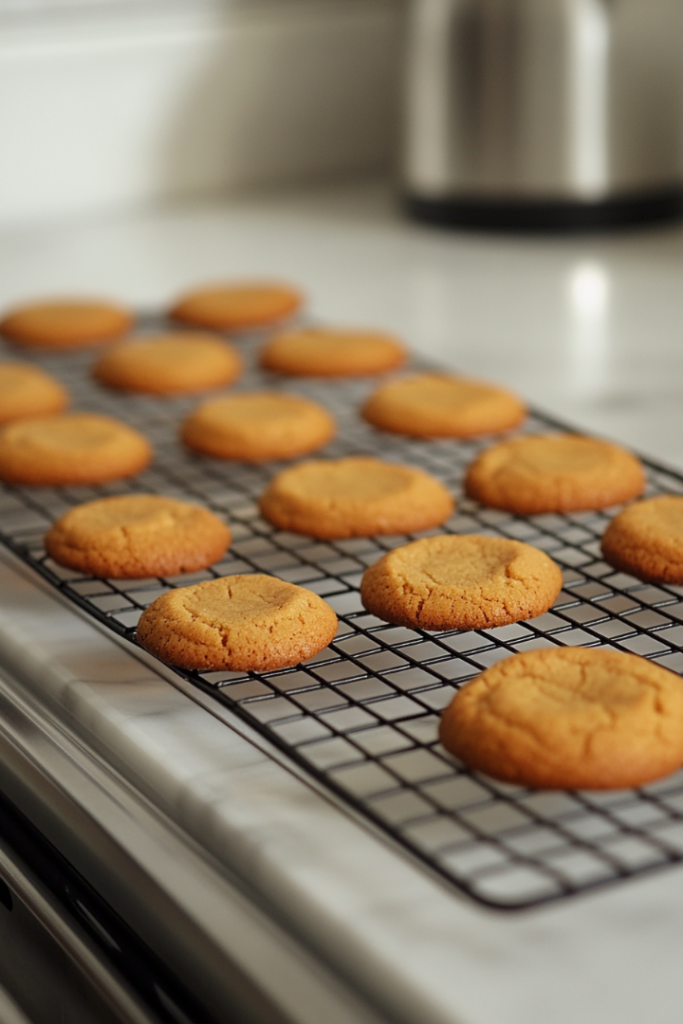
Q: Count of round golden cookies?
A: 15